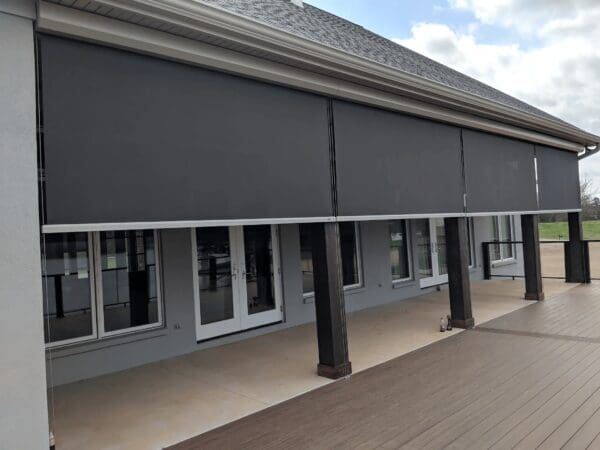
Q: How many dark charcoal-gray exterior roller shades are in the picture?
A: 4